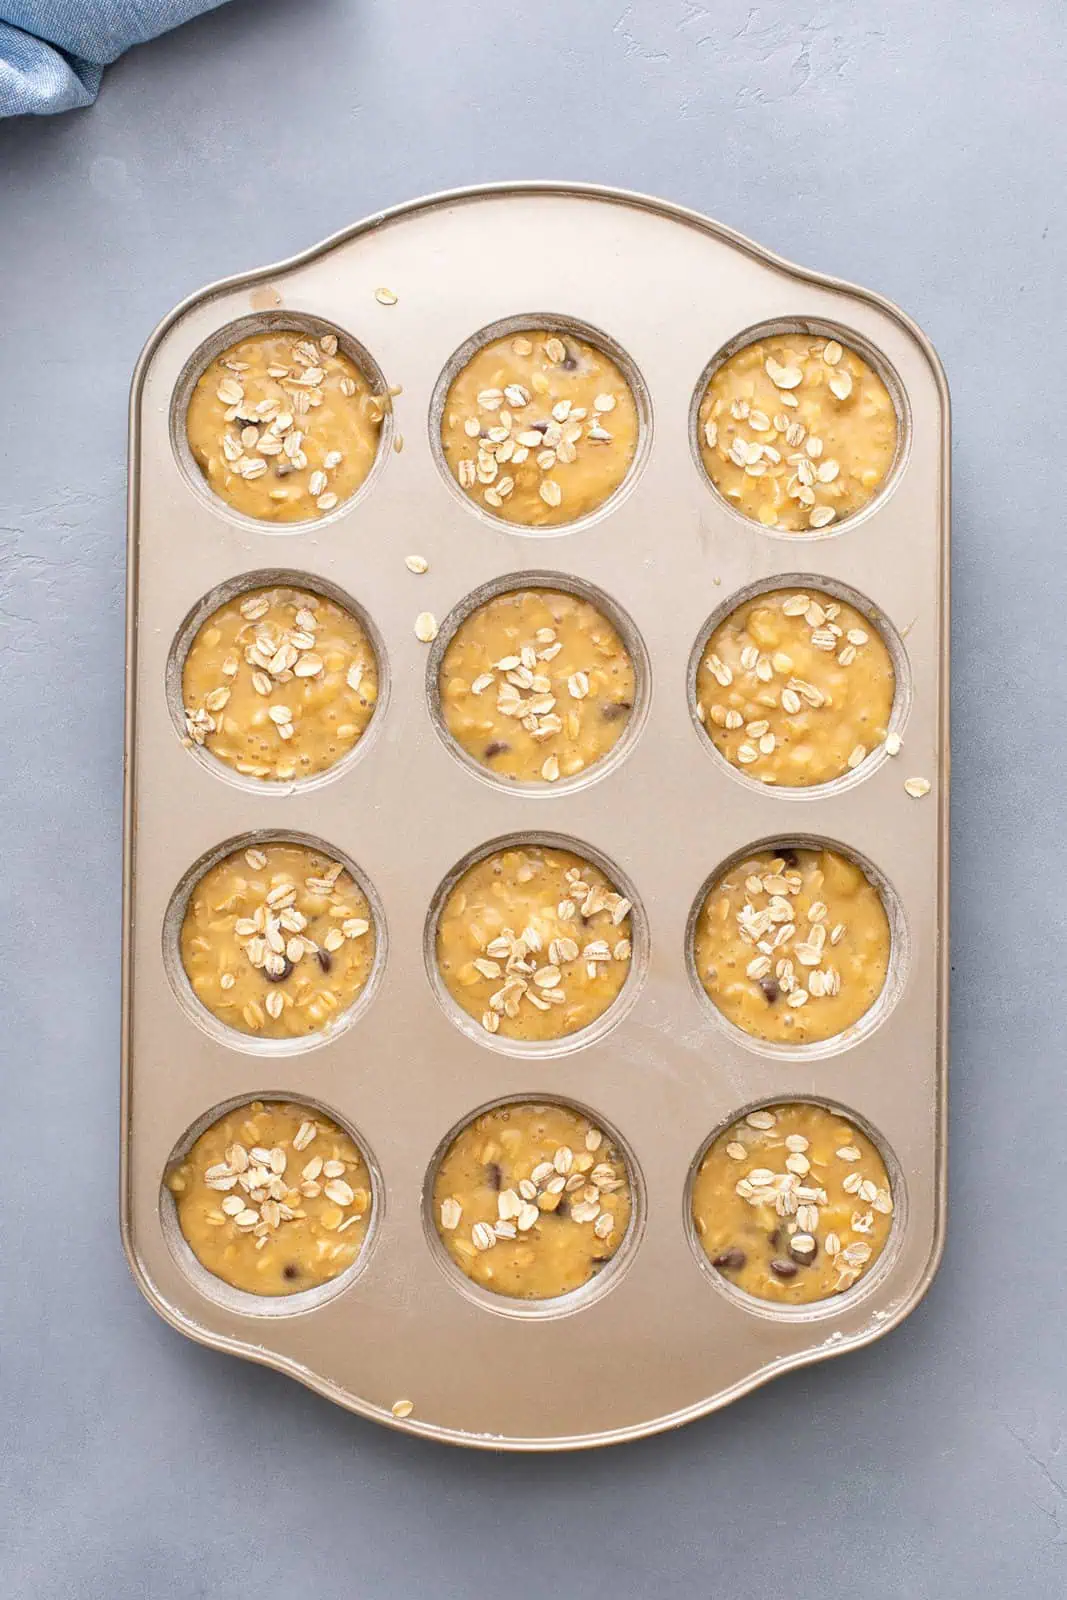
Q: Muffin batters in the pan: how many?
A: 12